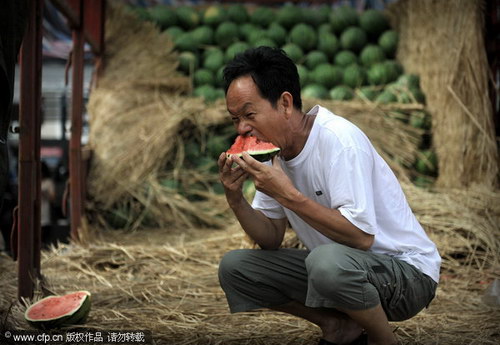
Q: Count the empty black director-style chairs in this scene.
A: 0